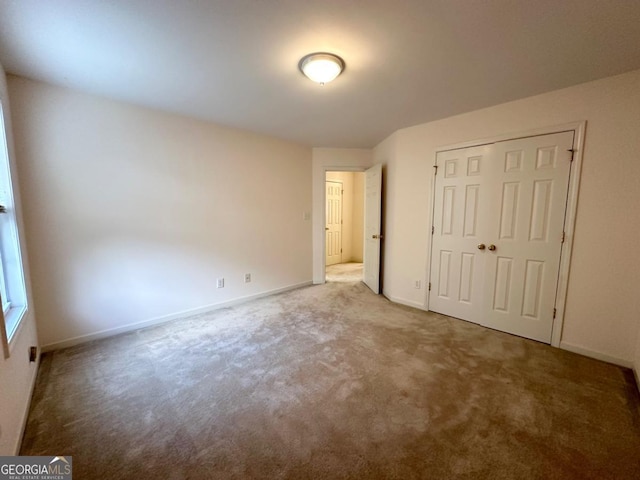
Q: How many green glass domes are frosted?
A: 0